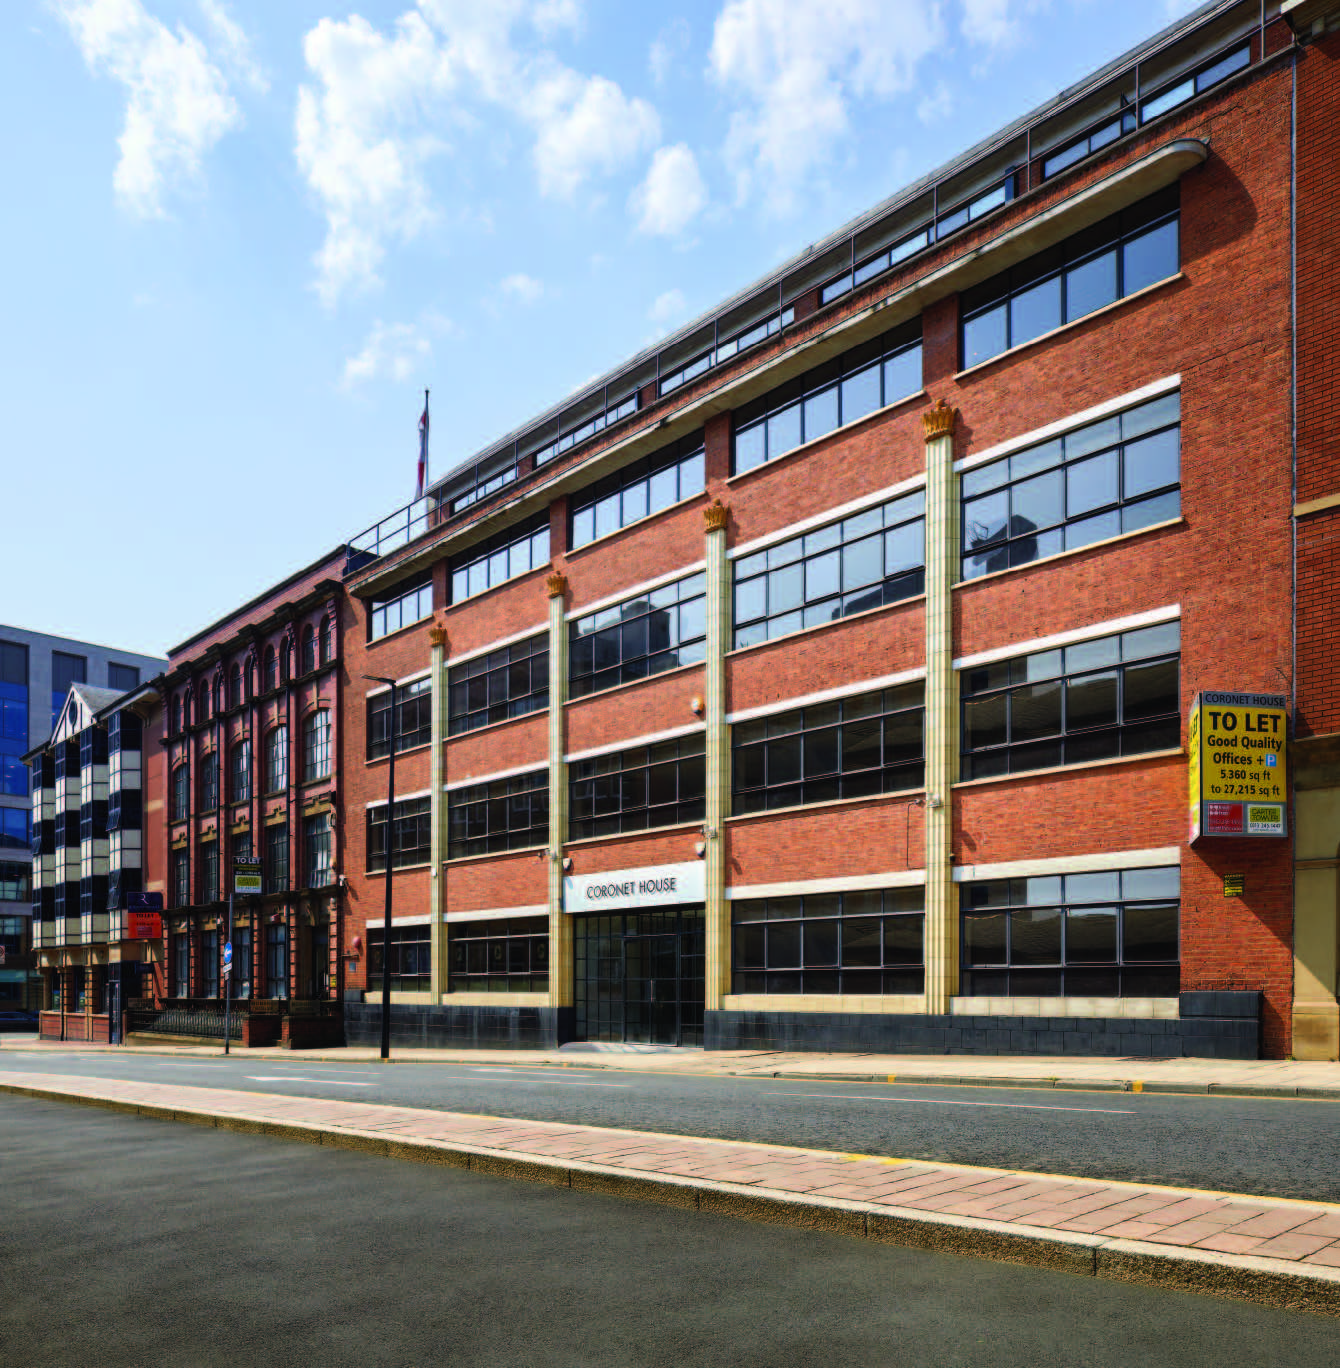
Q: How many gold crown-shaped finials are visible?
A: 4